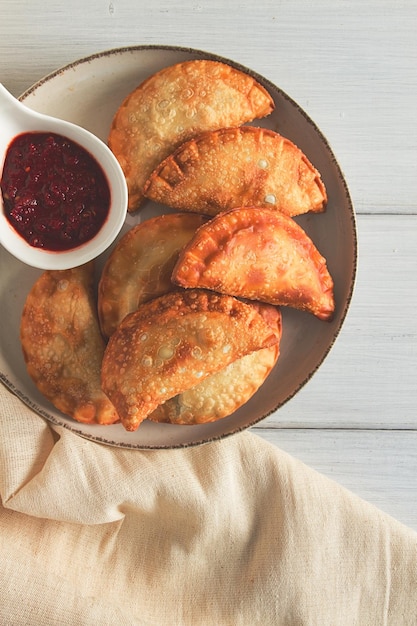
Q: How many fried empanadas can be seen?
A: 7